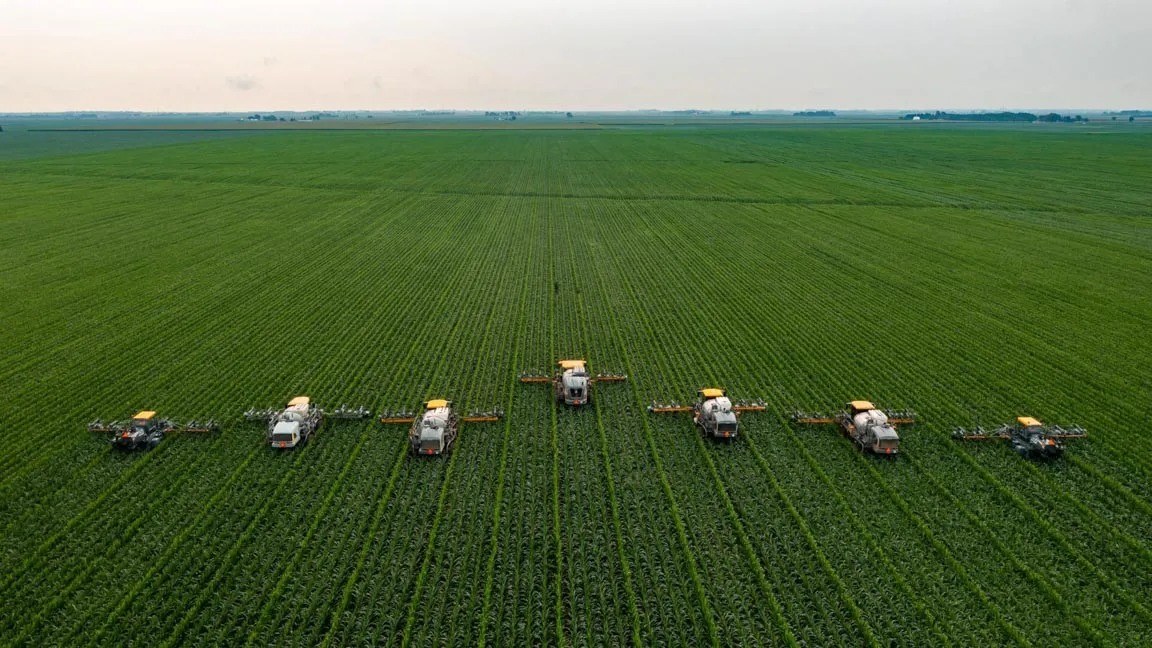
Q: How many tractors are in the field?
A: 7